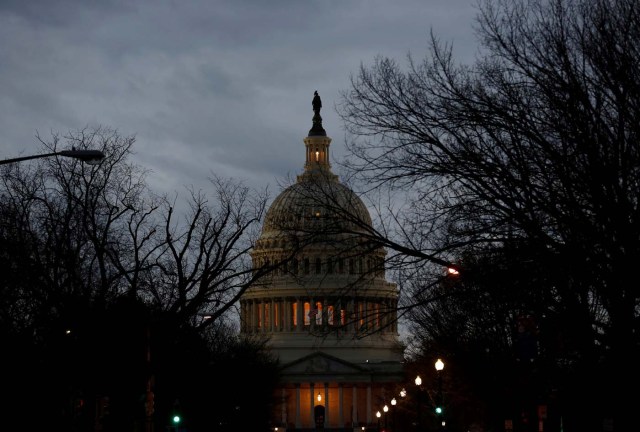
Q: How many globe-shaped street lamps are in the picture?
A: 6